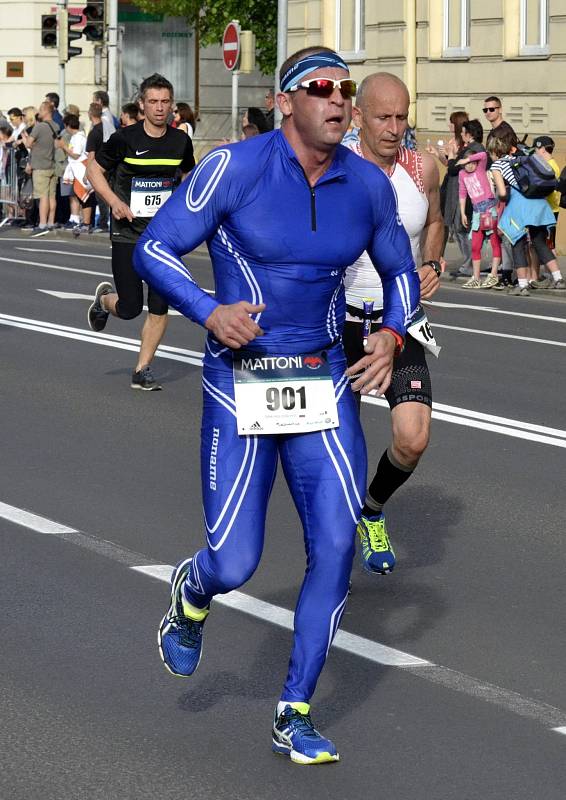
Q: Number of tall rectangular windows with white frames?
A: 3